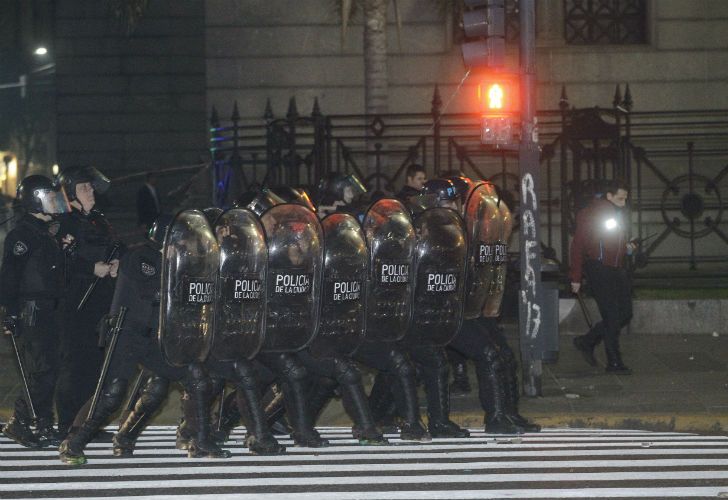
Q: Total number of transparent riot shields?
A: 8